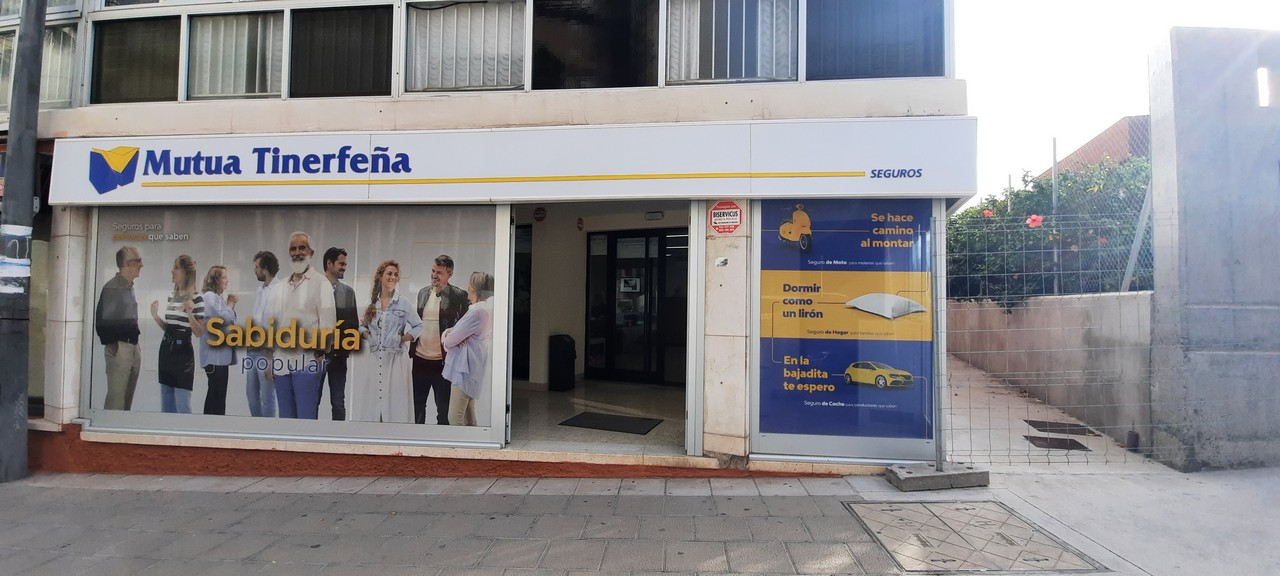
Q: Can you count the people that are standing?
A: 9